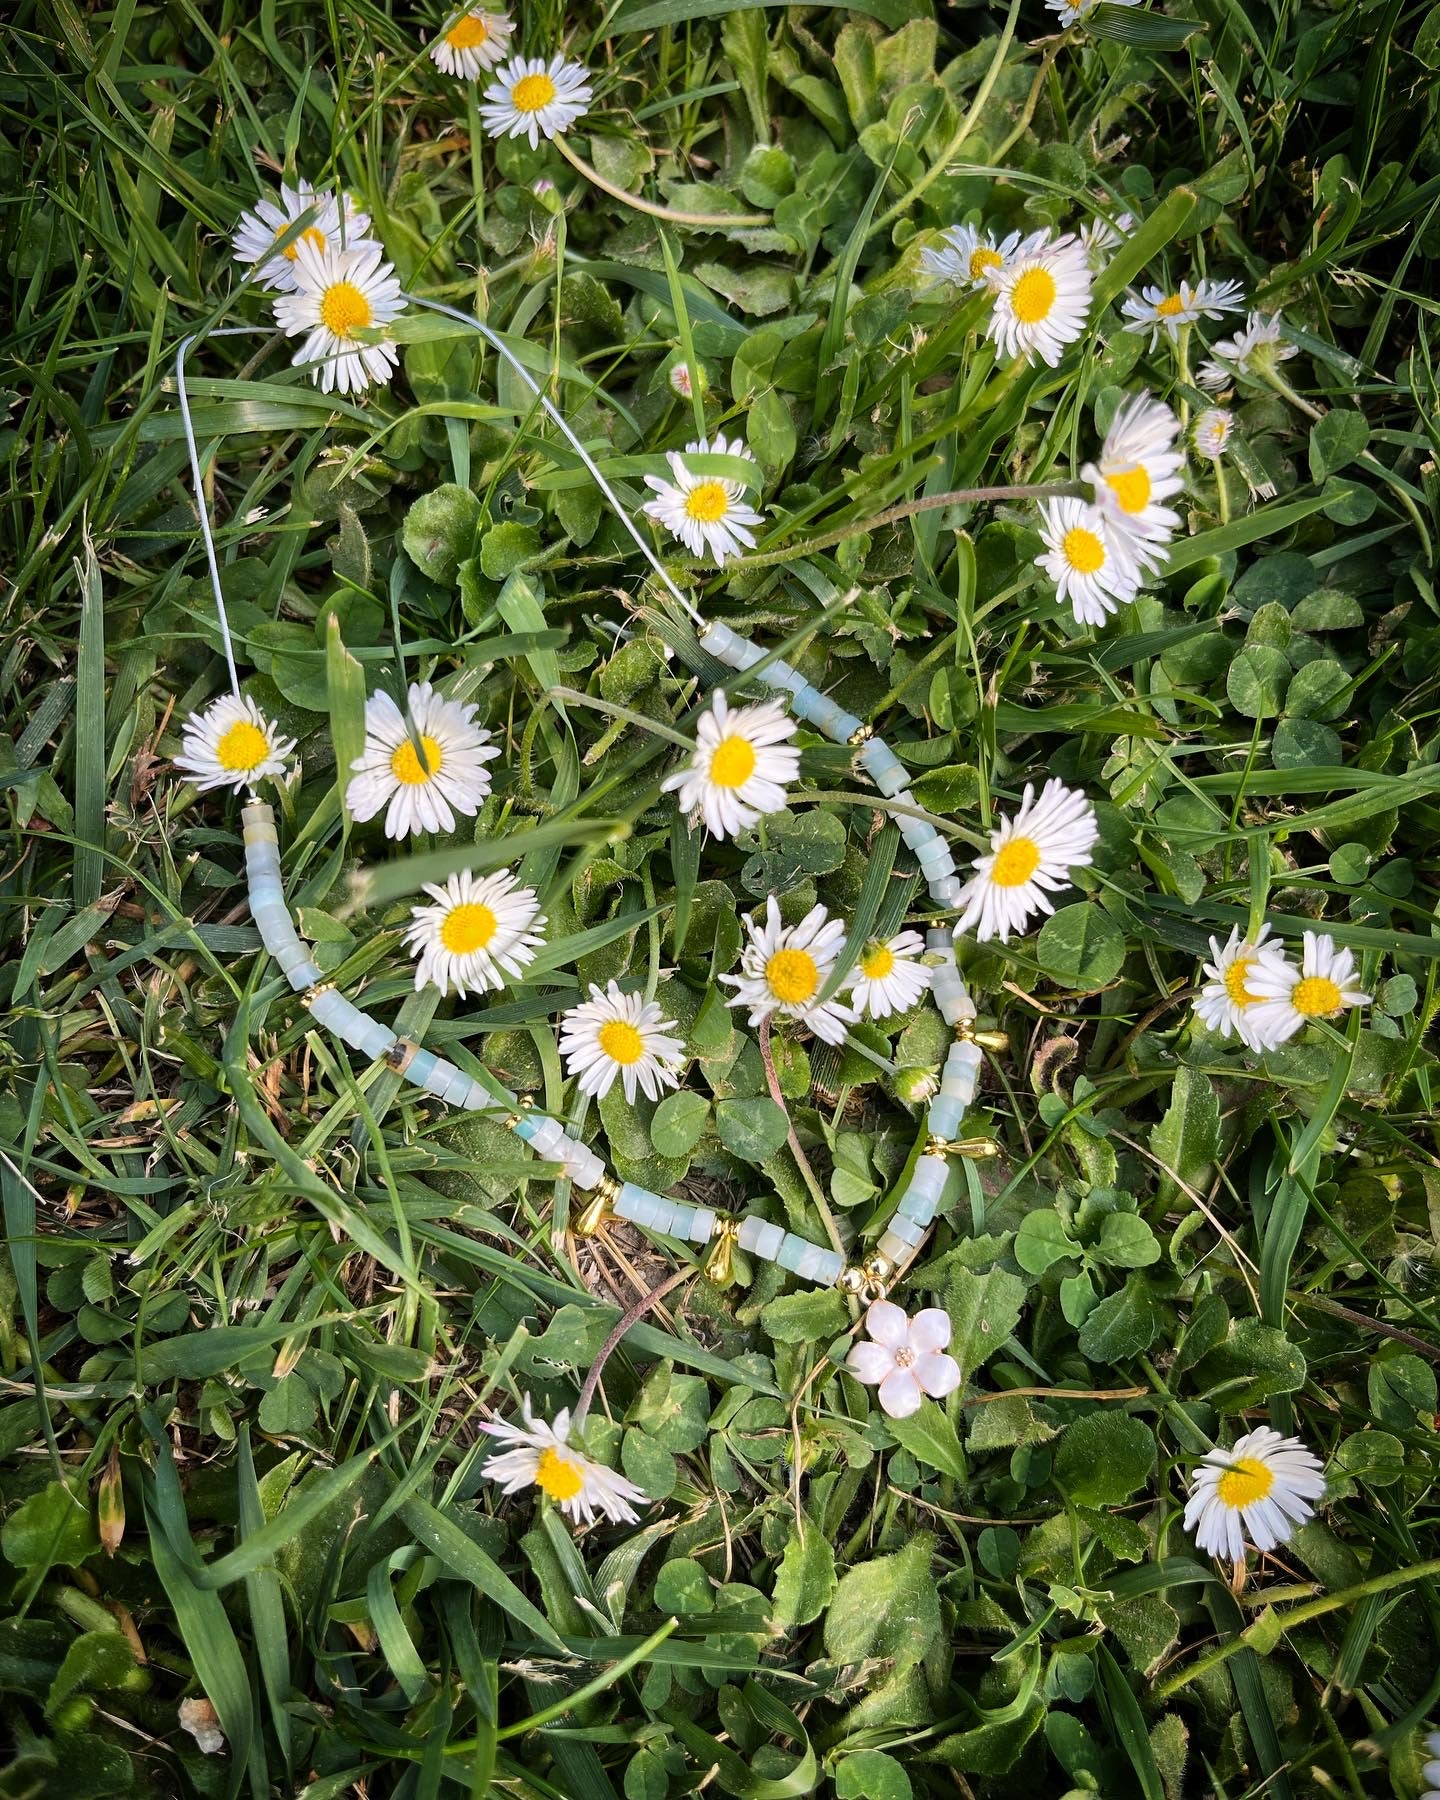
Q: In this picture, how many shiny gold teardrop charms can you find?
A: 4